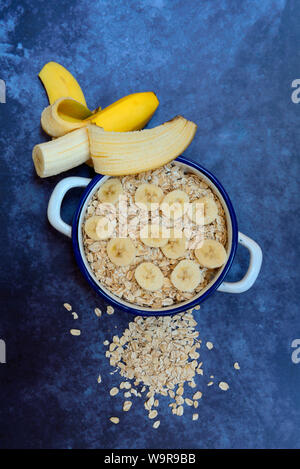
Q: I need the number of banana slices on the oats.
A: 11